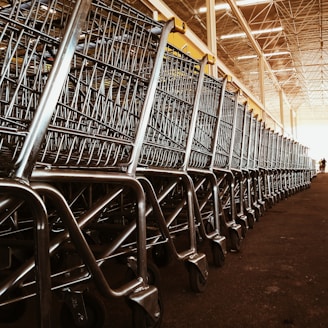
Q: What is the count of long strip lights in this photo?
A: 4